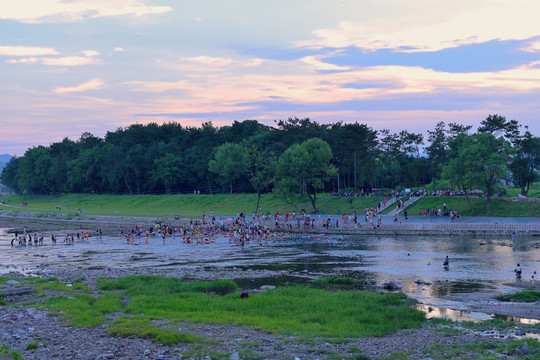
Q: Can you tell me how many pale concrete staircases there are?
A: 2